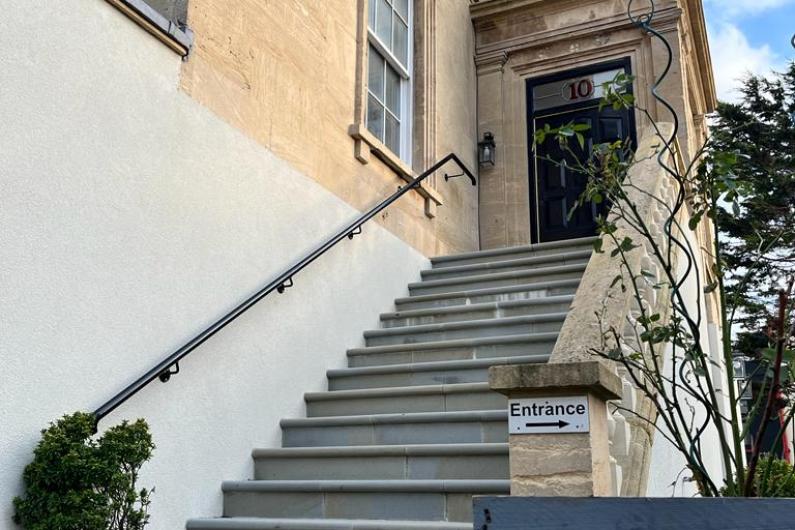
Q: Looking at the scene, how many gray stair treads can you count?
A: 13